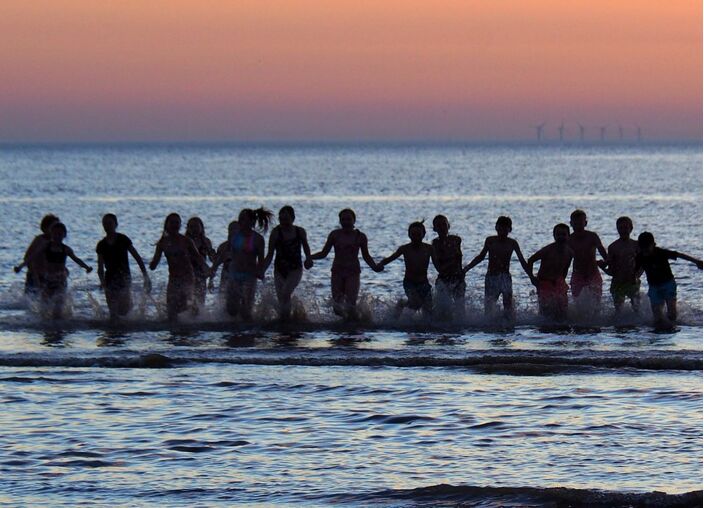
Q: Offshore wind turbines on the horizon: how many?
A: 6